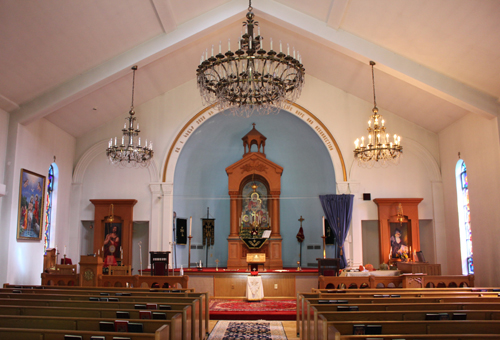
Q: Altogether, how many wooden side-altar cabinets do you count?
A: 2